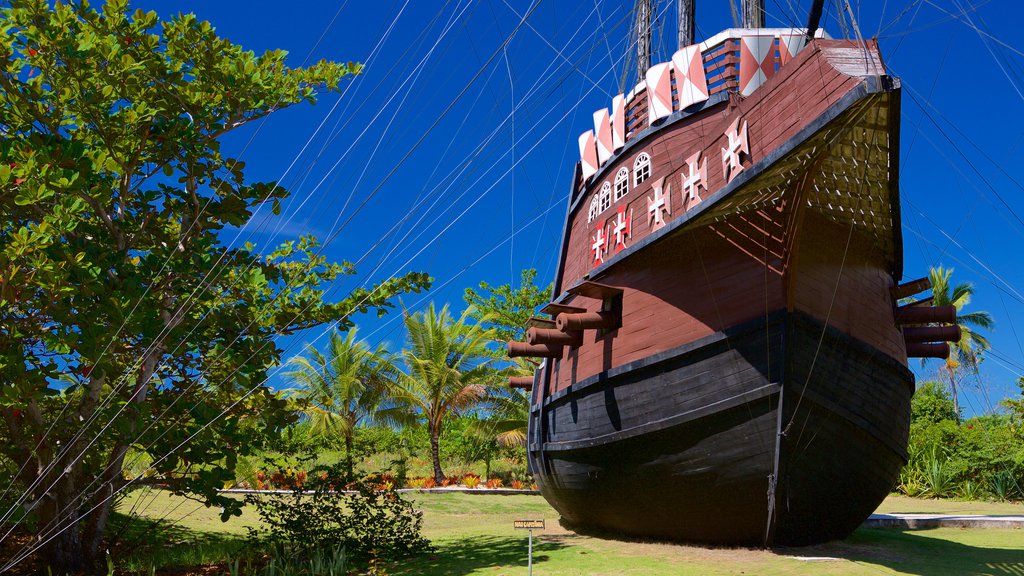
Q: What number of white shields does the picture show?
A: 7